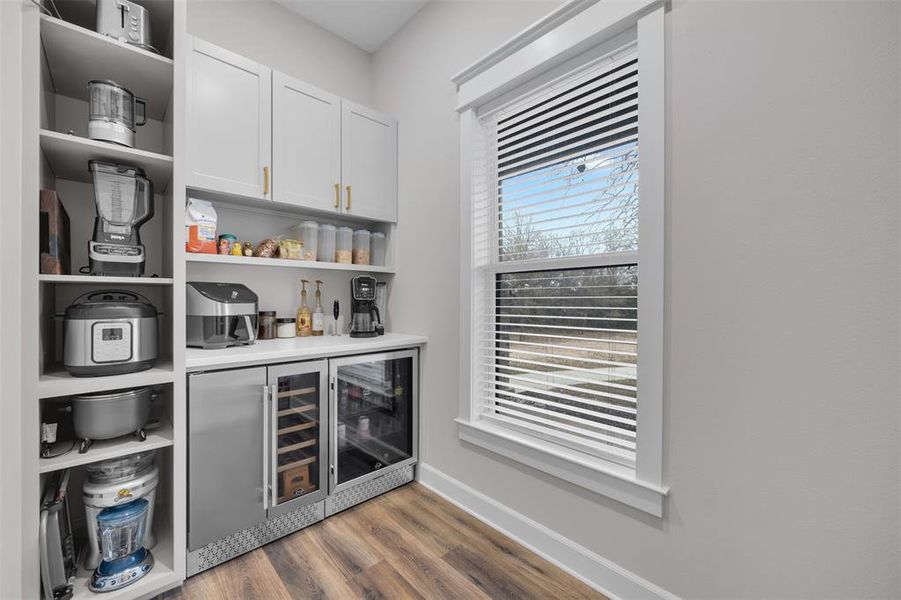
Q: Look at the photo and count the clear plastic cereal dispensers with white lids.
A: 5